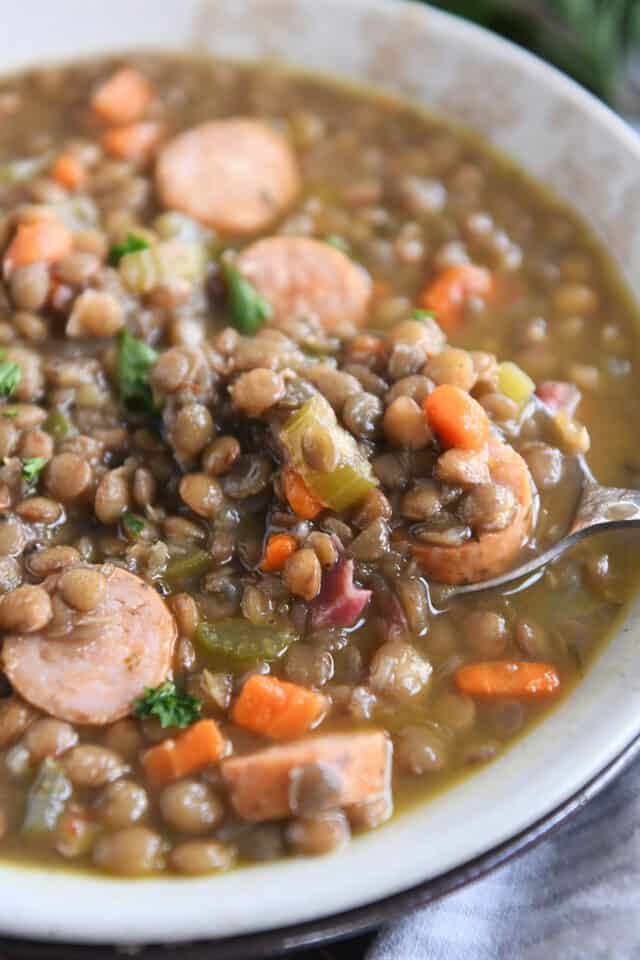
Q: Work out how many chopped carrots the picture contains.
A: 11